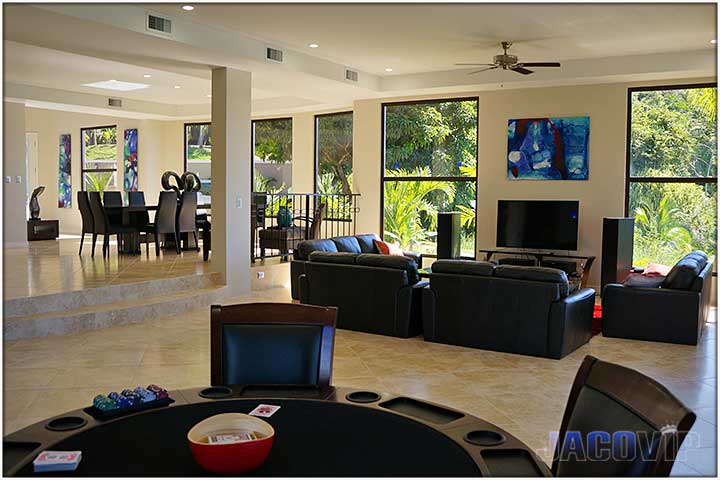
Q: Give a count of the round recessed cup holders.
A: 4